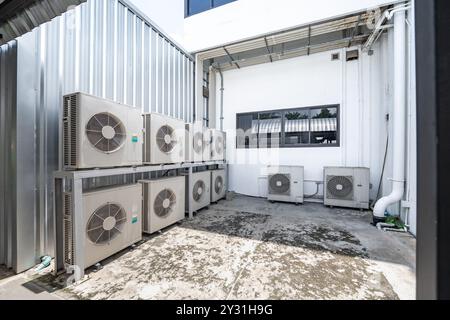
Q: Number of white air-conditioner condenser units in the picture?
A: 10